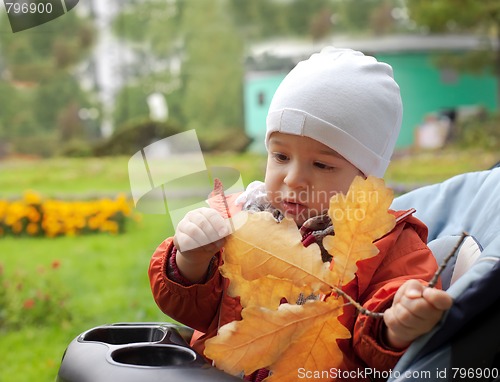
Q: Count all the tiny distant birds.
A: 0